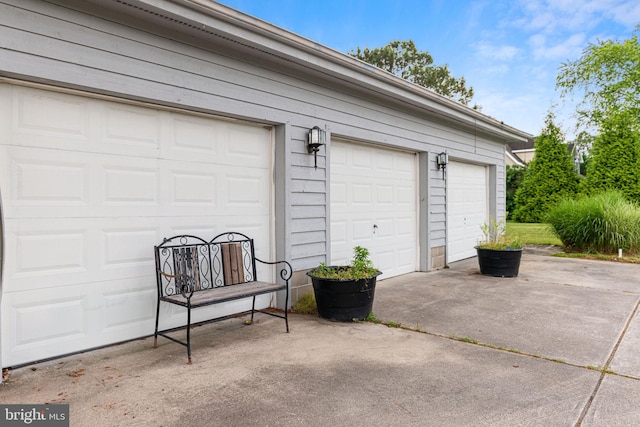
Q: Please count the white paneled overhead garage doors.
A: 3